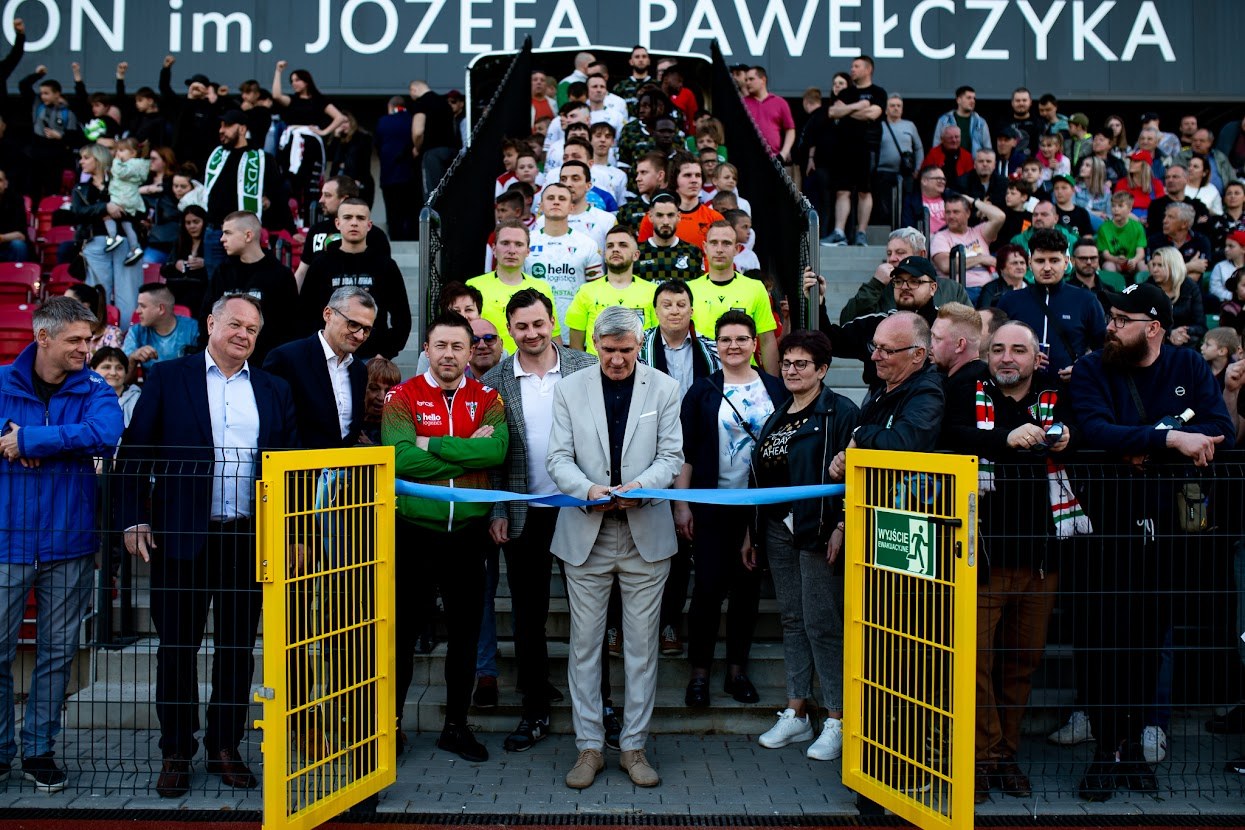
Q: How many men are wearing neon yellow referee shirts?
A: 3